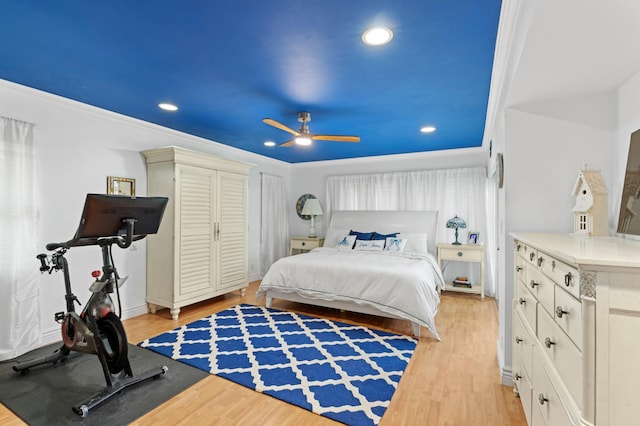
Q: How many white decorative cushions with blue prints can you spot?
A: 3